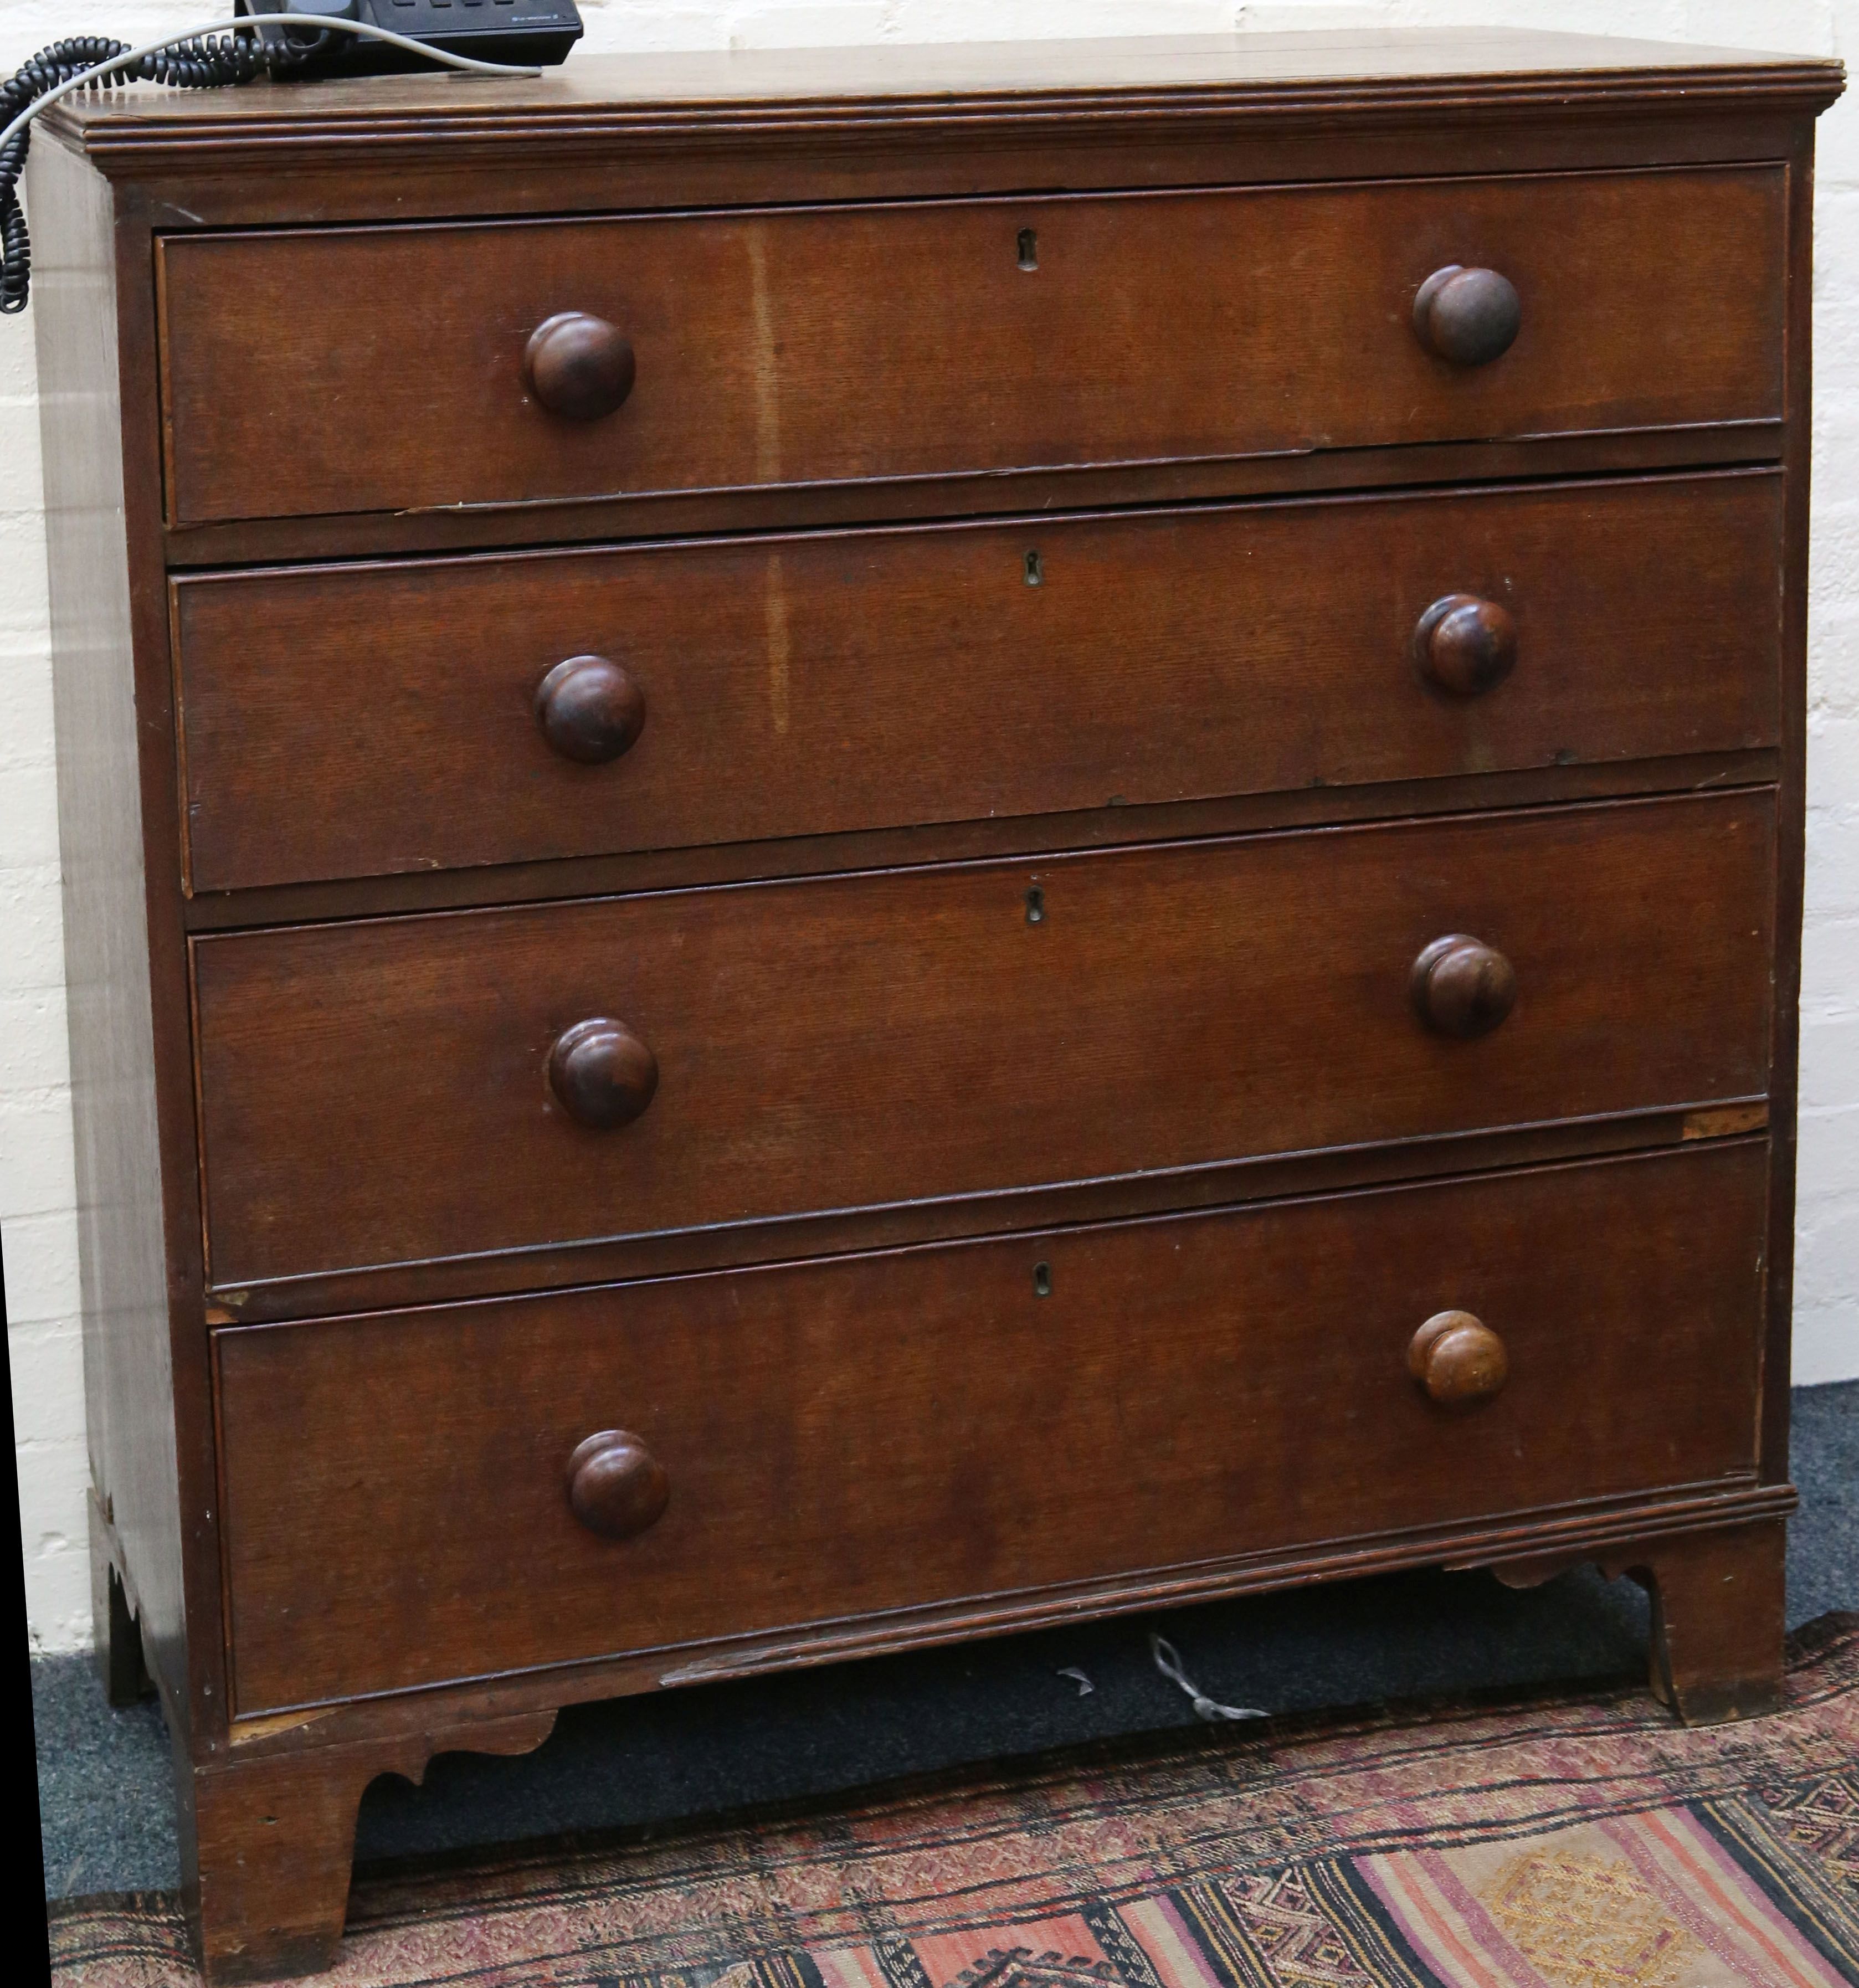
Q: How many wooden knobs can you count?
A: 8